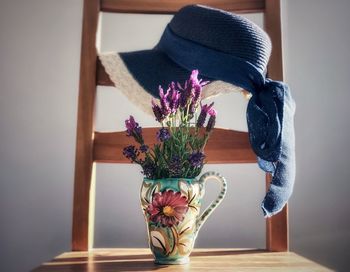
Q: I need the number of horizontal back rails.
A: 3